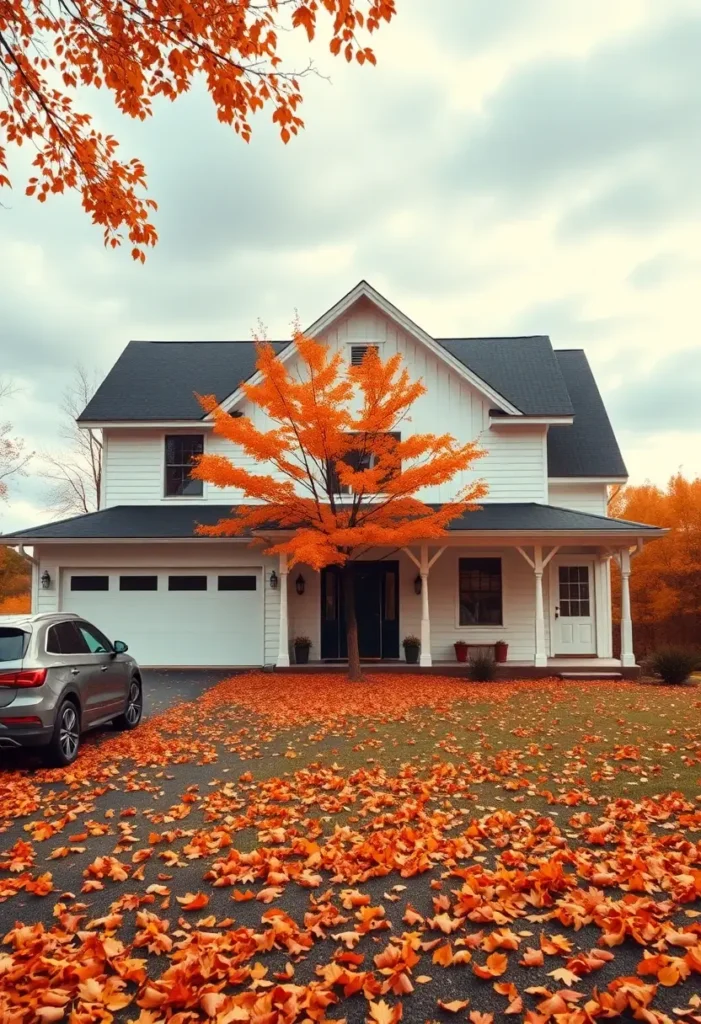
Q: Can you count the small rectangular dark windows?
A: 4